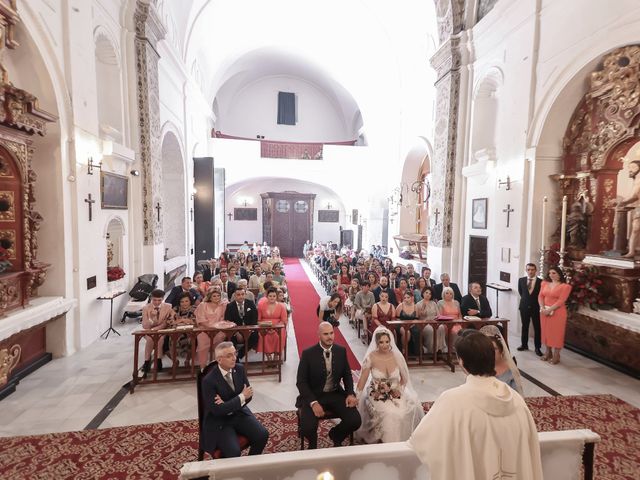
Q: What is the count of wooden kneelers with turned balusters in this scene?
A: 2